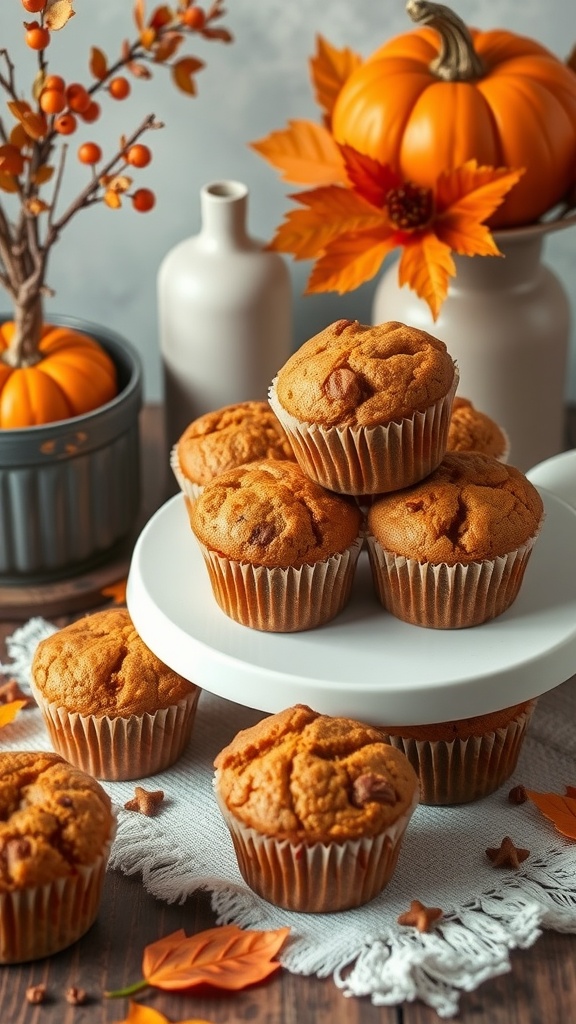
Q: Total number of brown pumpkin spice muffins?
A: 9